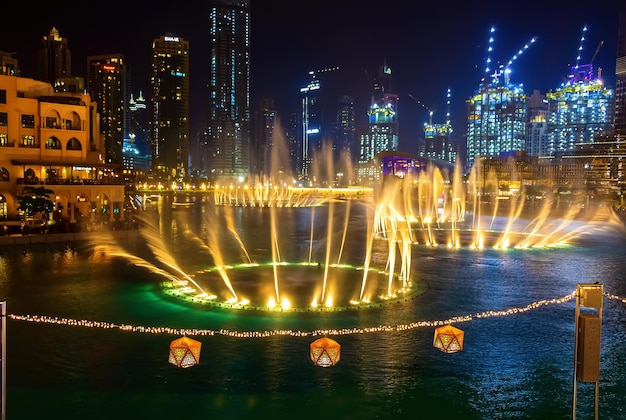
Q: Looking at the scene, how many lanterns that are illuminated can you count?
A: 3